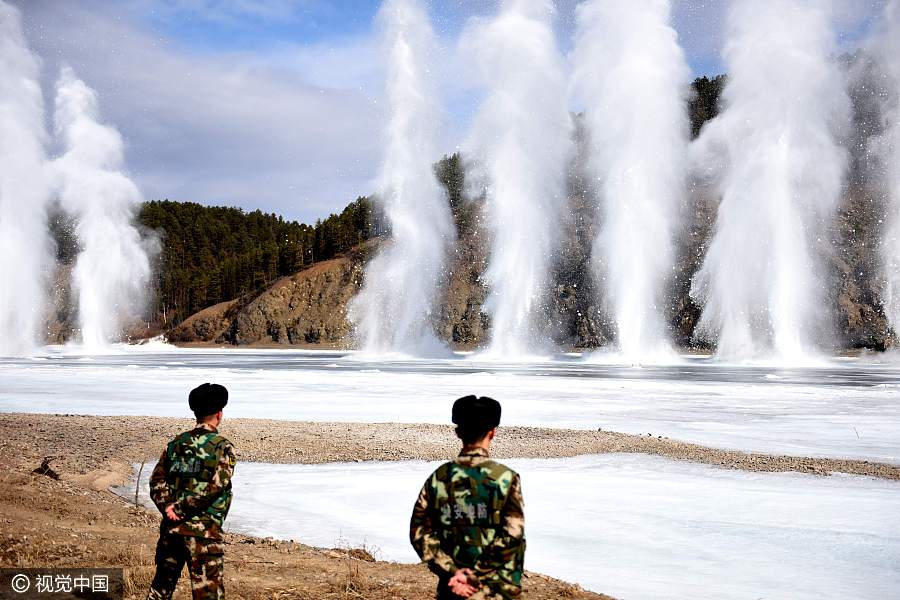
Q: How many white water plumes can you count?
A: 7